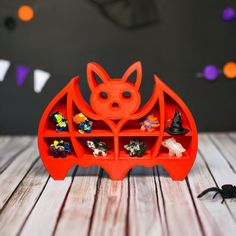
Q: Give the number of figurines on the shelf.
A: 8